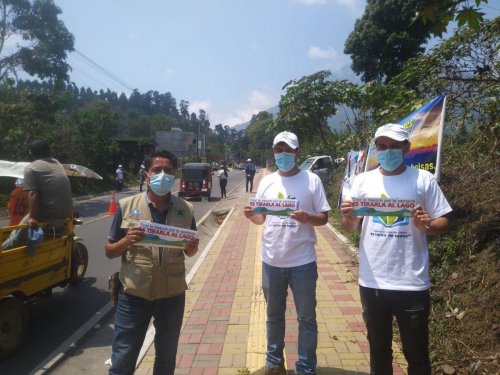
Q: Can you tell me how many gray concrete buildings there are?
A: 1